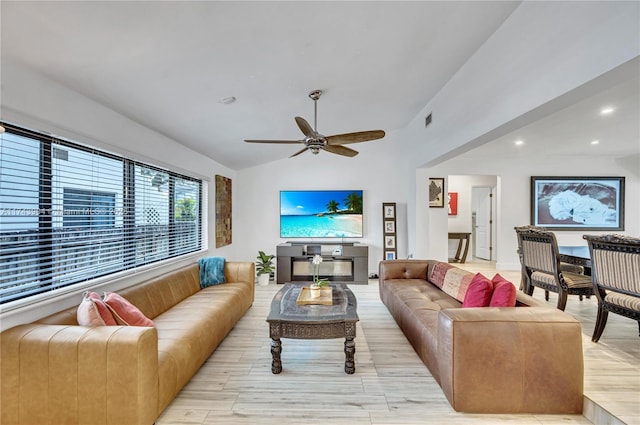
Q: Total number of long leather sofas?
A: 2